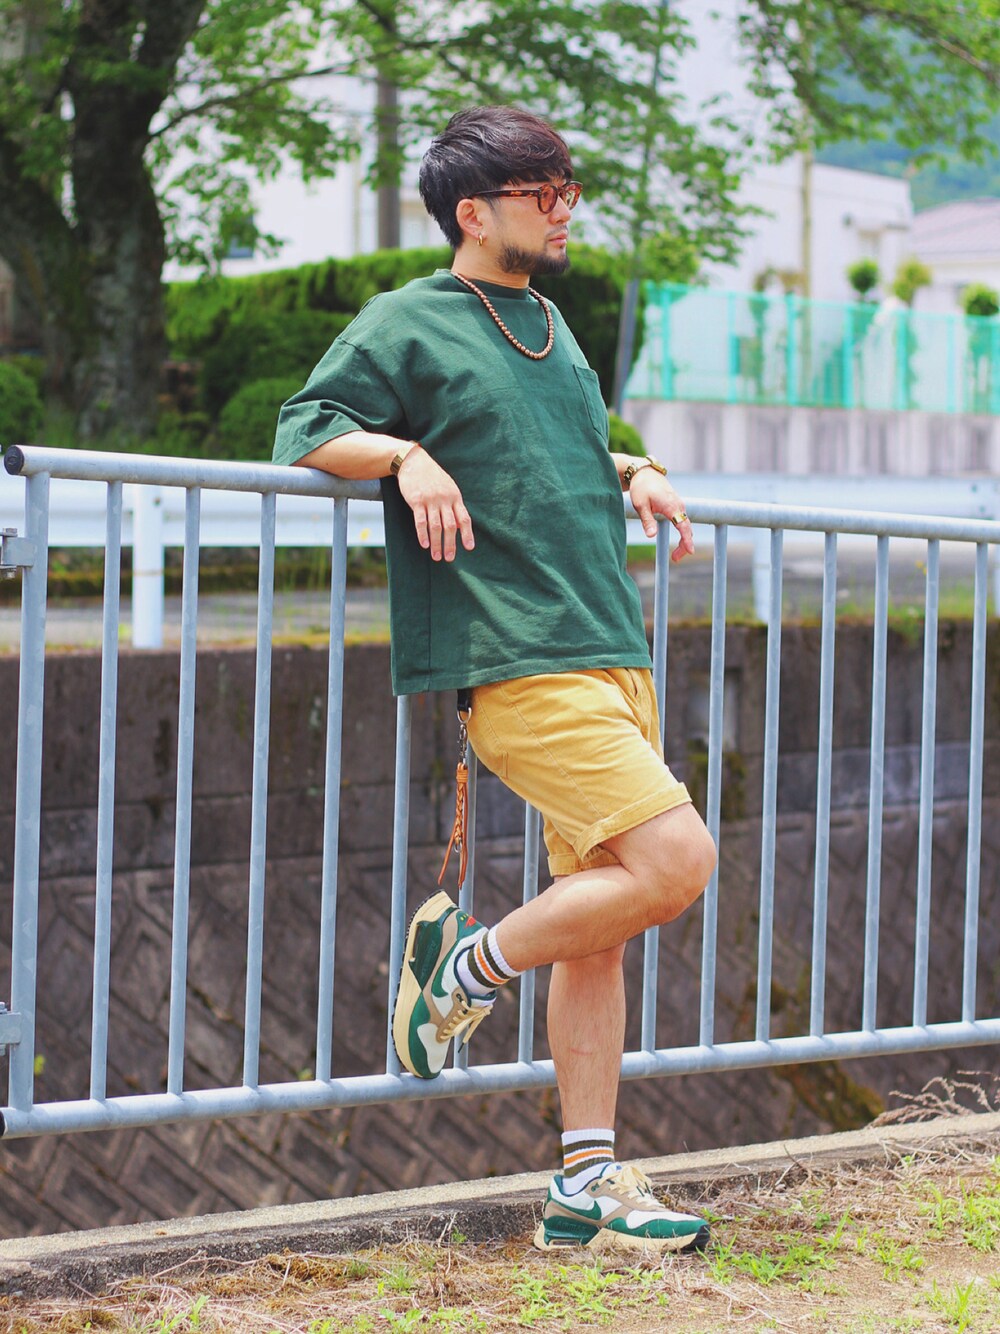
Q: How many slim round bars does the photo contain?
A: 14